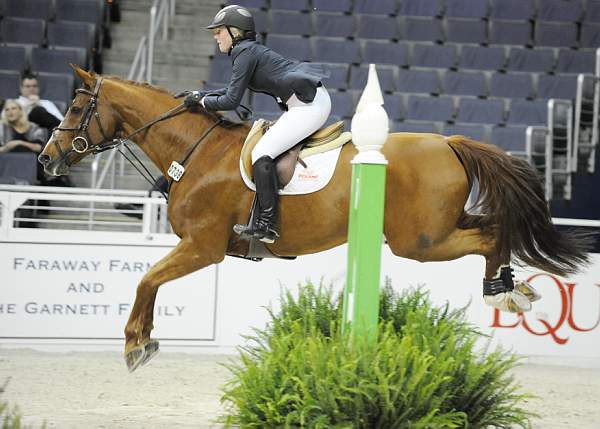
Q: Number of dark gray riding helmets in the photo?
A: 1